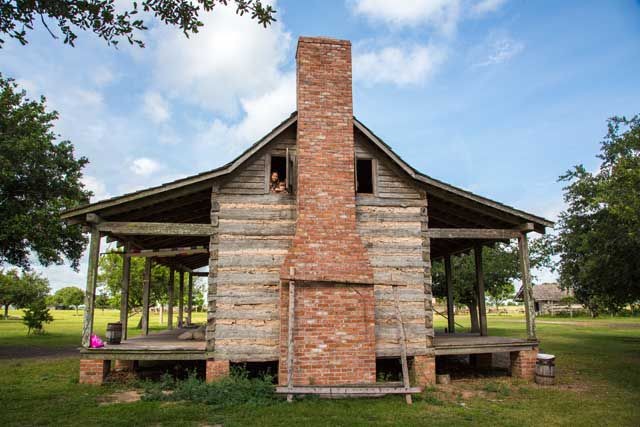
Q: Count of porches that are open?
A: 2